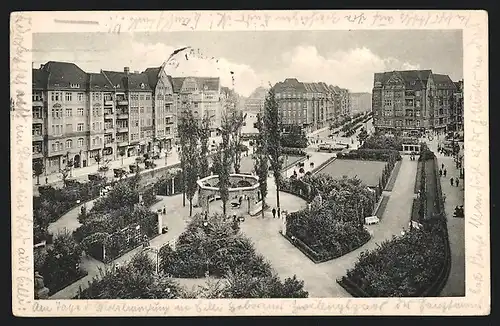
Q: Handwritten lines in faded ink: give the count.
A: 4